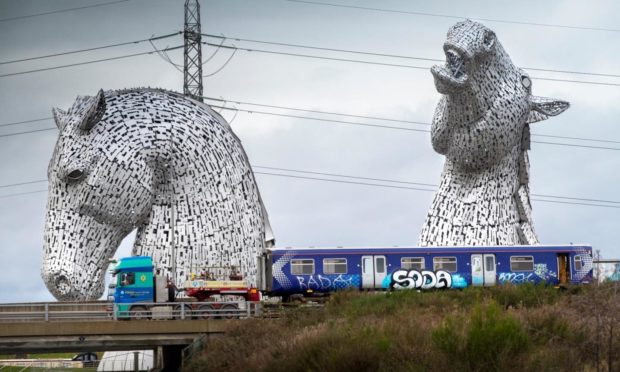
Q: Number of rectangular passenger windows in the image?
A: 5